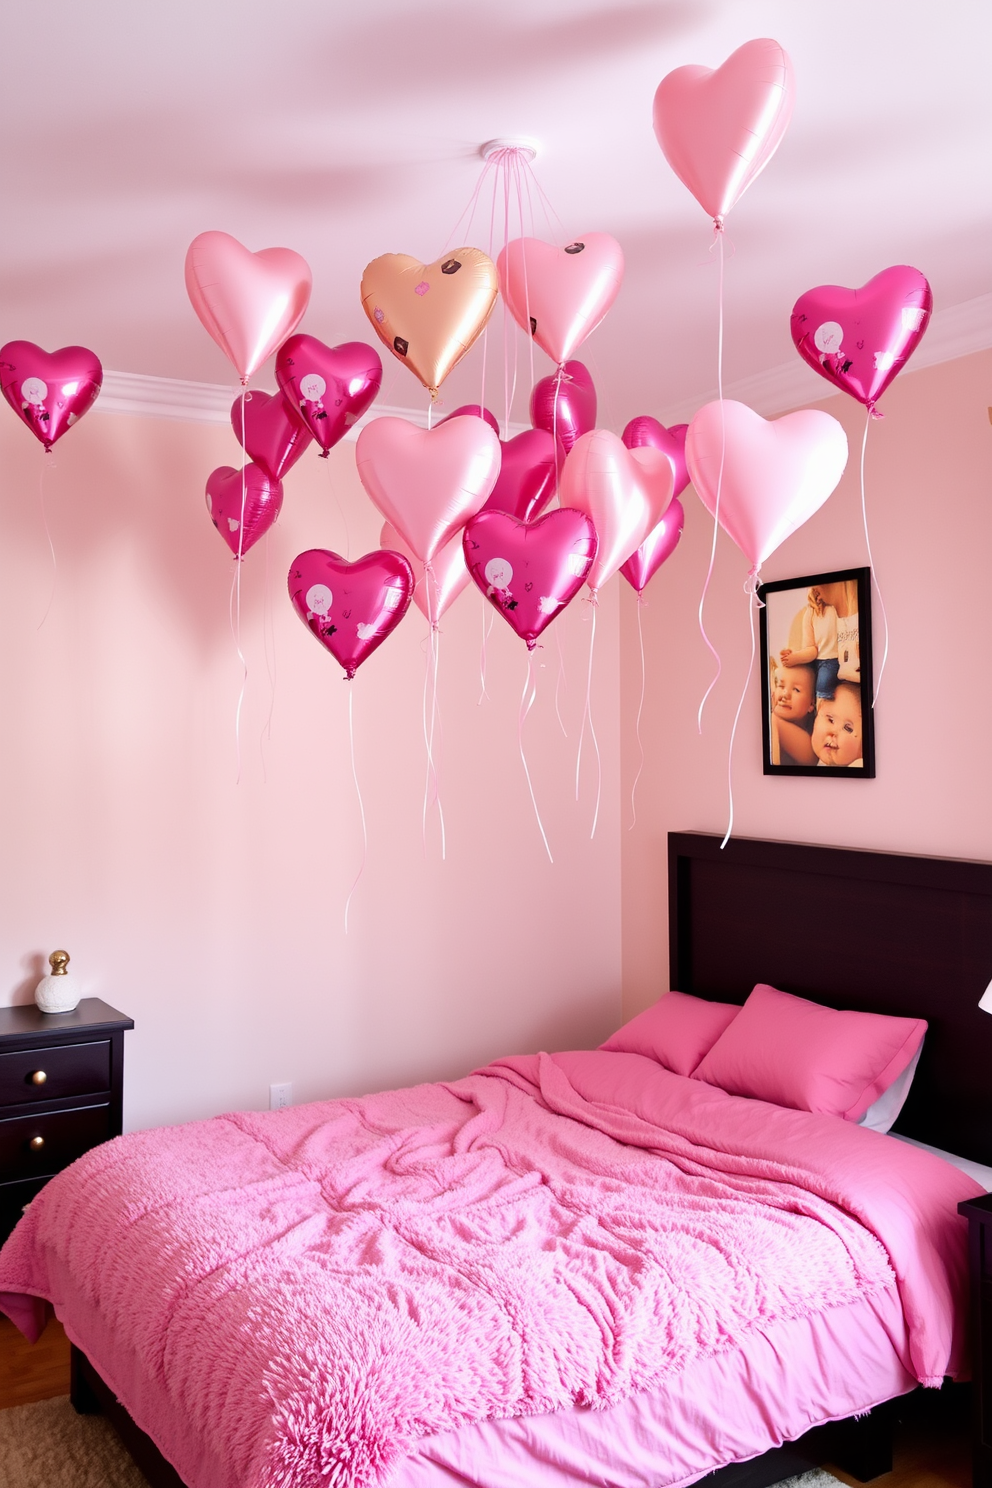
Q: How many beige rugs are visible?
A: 1